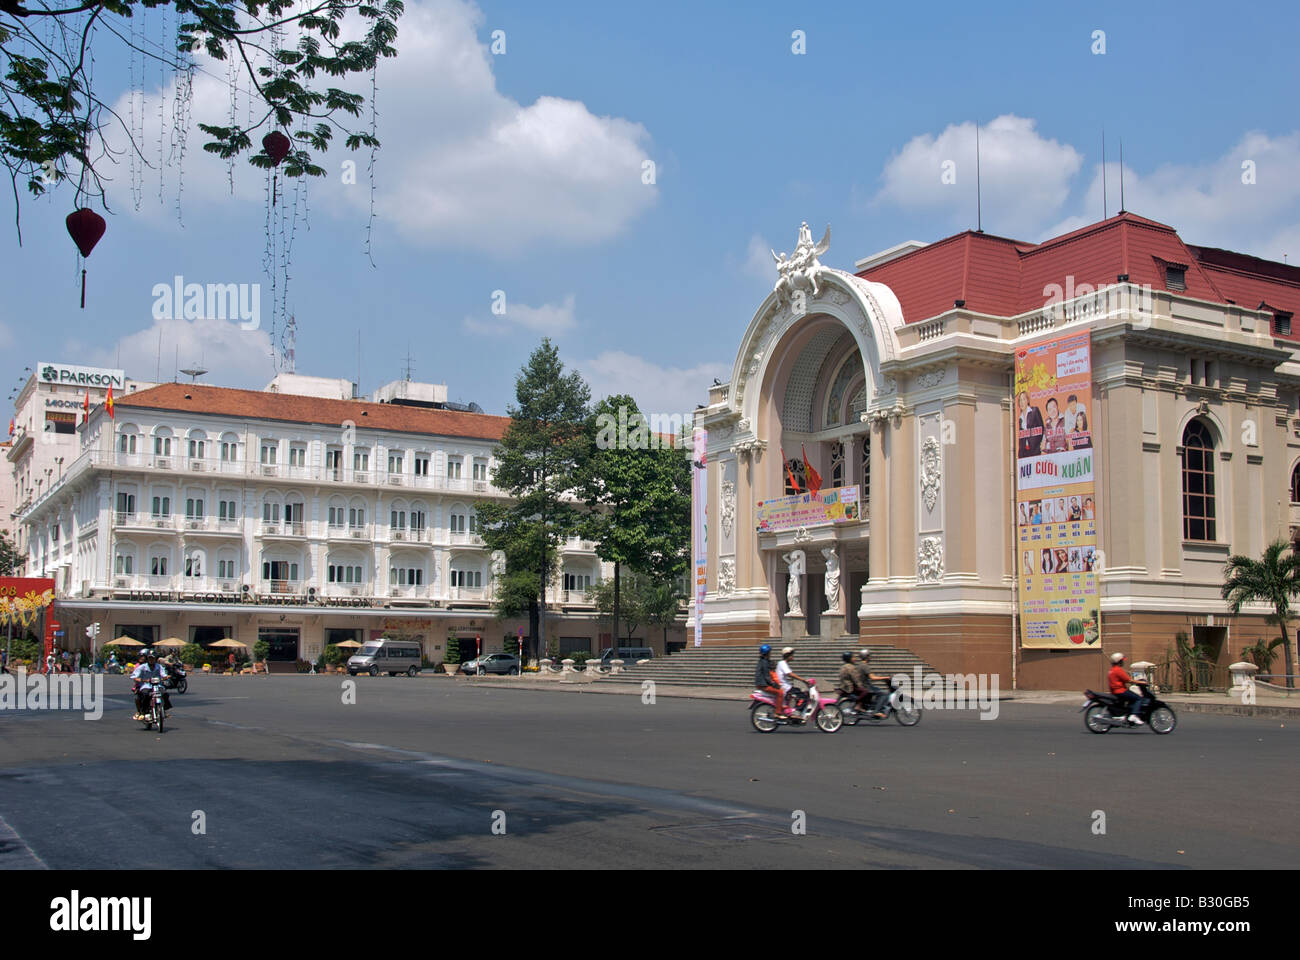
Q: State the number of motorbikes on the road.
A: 5